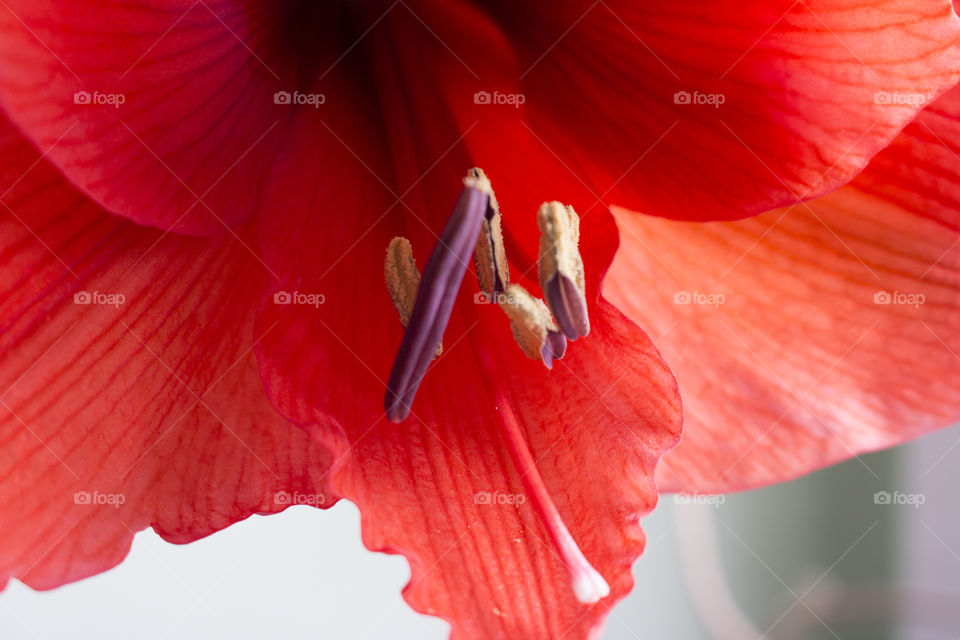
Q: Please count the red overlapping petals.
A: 5